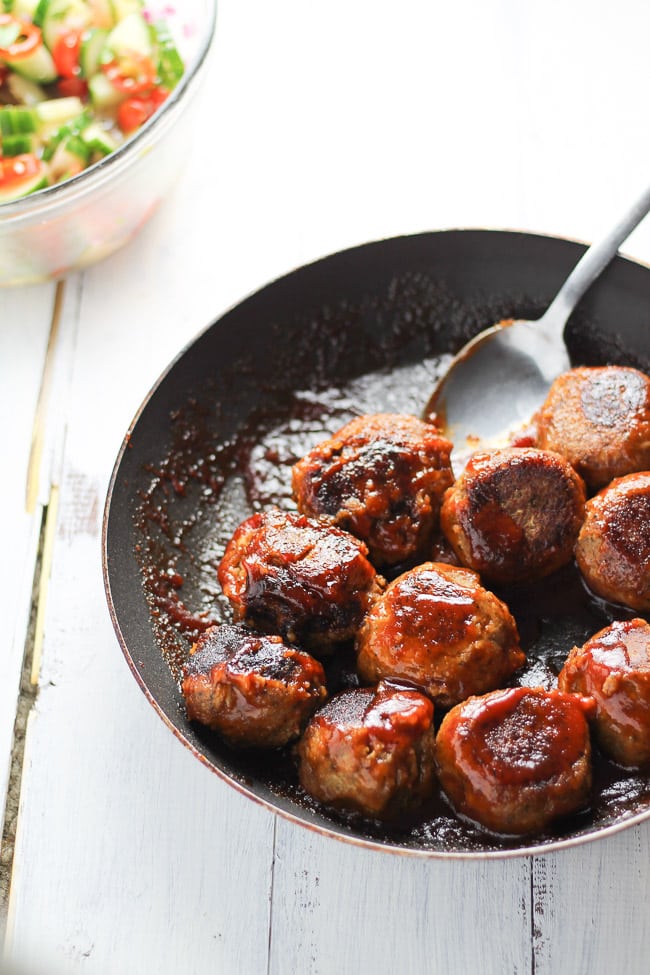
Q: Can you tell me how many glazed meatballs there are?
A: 10